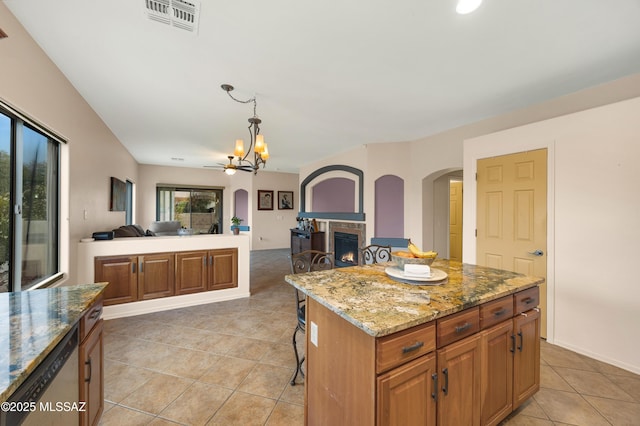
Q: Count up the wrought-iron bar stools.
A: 2